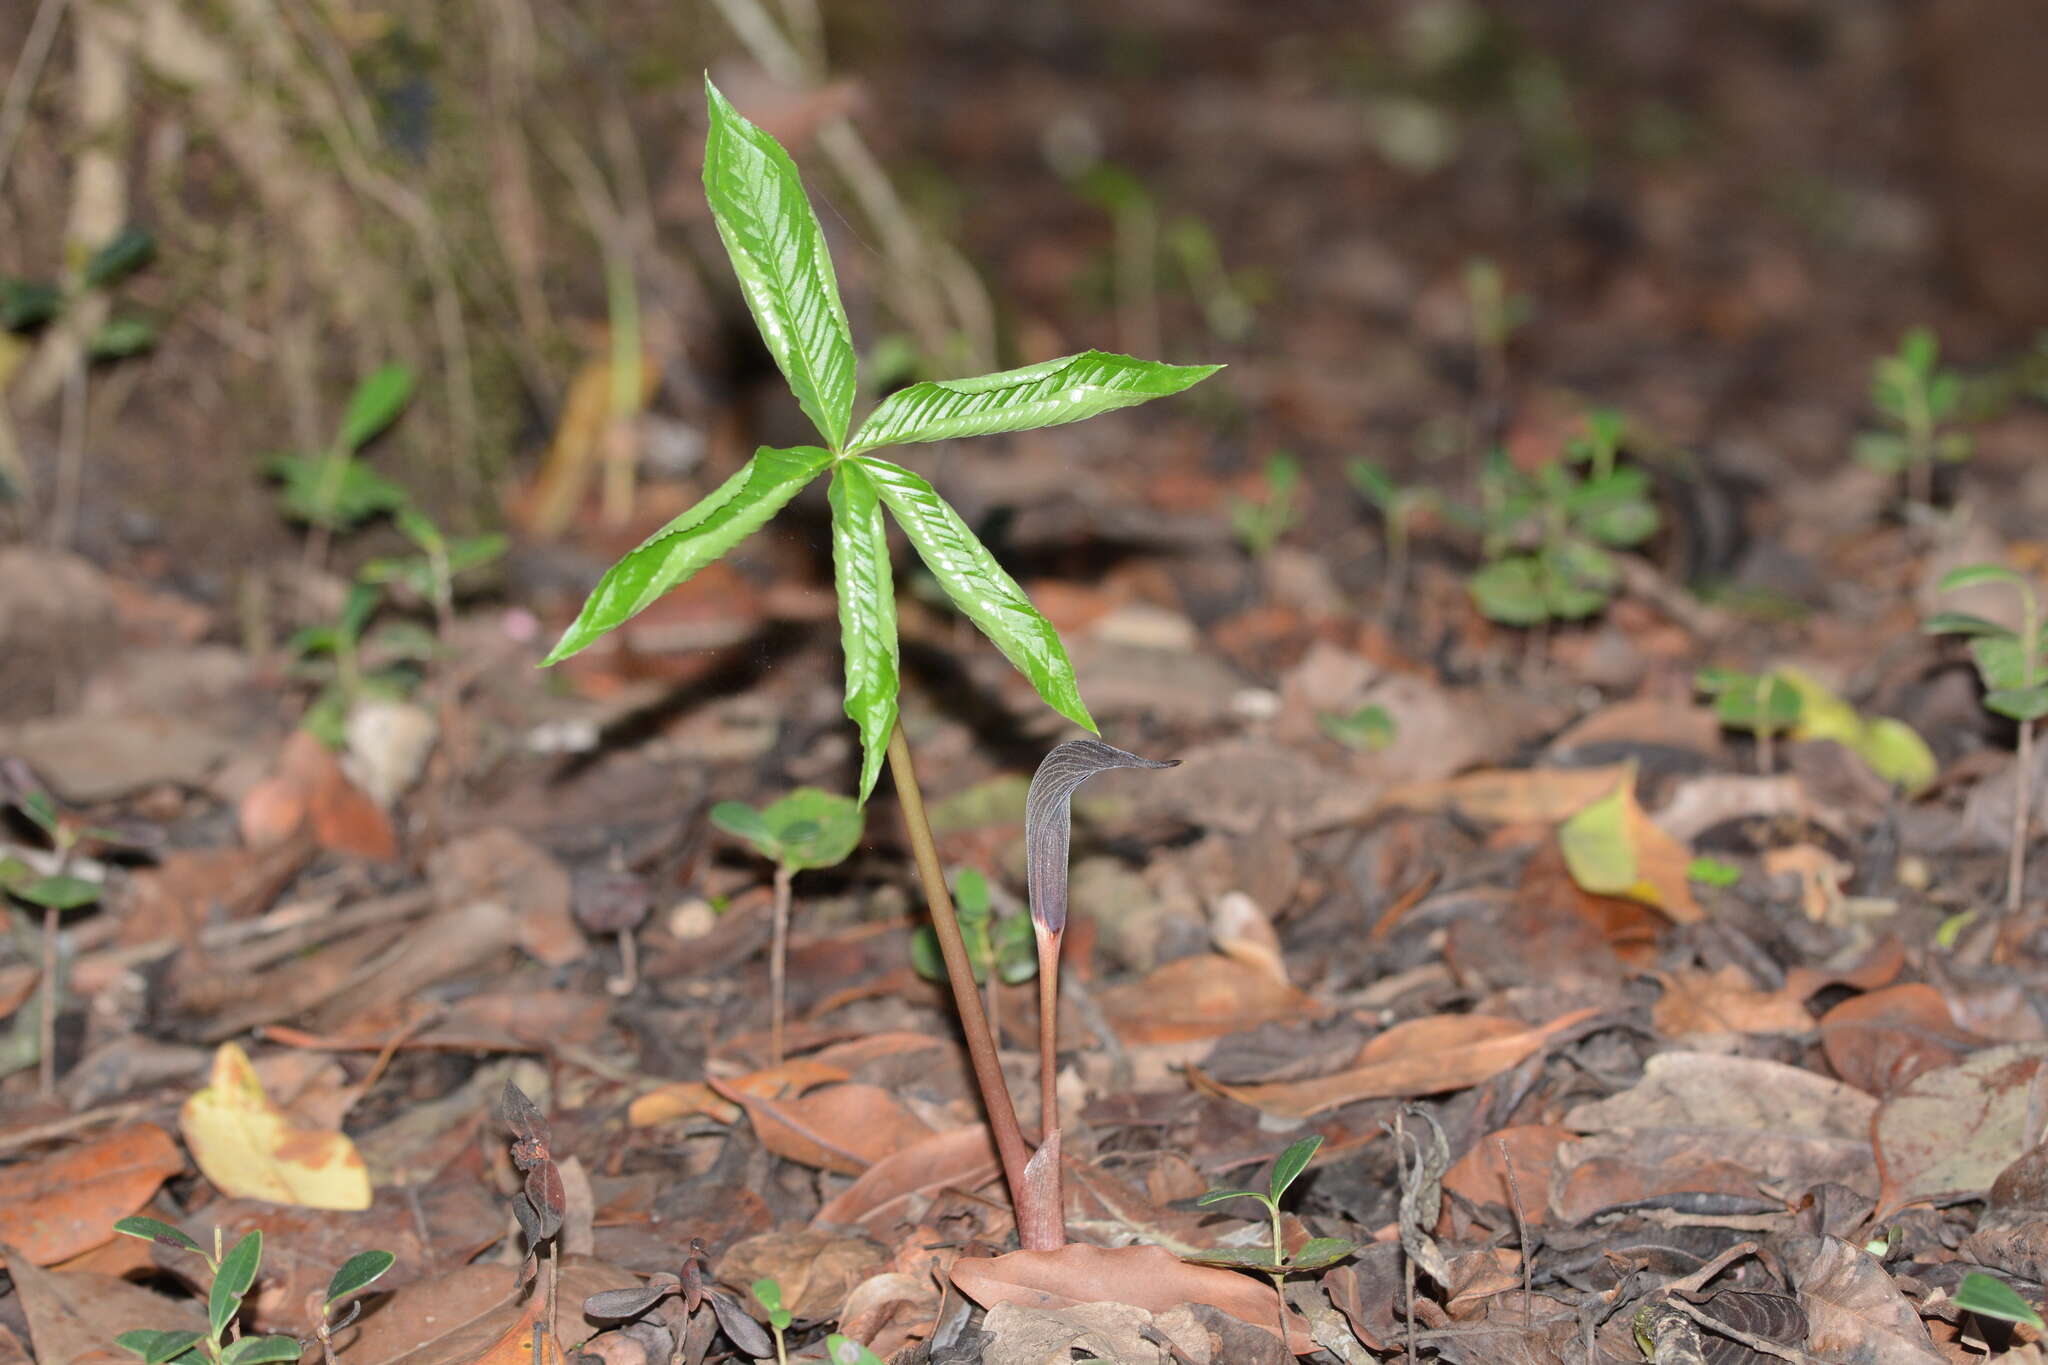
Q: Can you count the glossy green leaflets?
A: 5